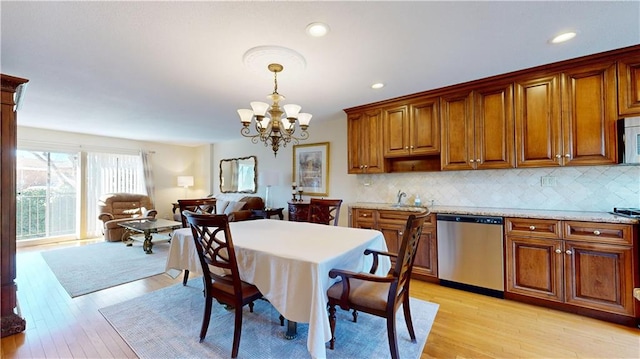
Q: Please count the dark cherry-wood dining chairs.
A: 4